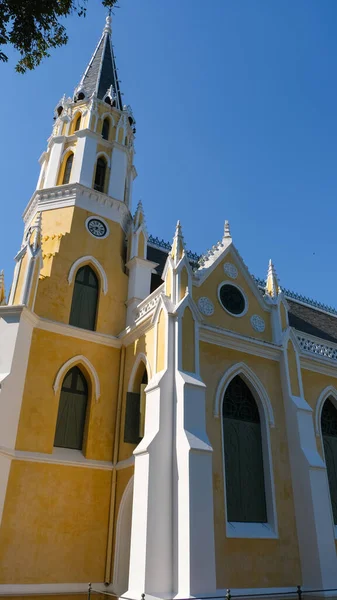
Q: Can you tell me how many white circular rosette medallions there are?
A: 3